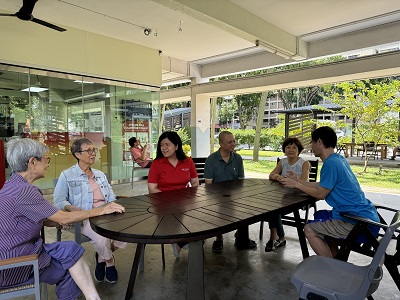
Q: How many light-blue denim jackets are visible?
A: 1